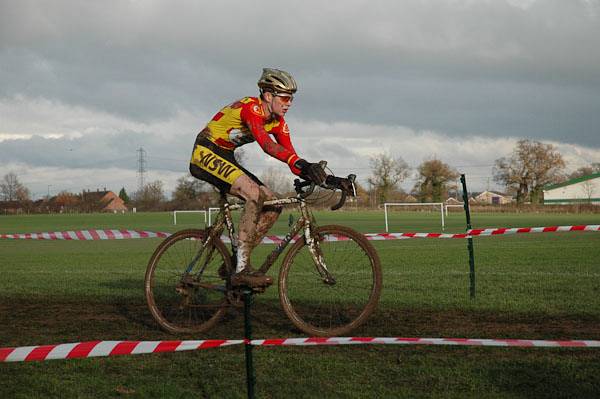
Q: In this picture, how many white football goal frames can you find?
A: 4